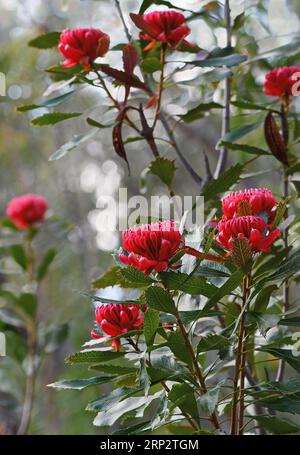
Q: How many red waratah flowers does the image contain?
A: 8